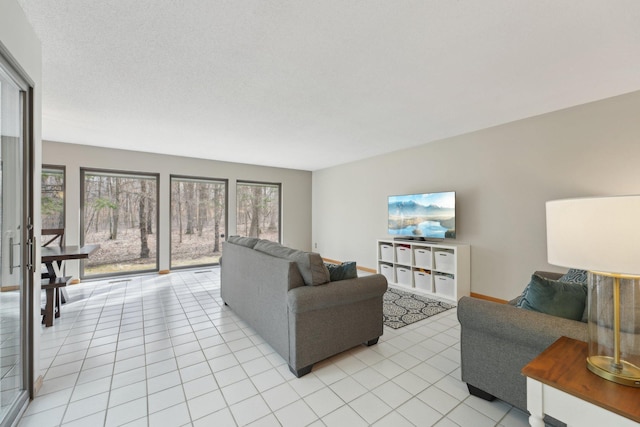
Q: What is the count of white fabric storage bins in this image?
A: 8